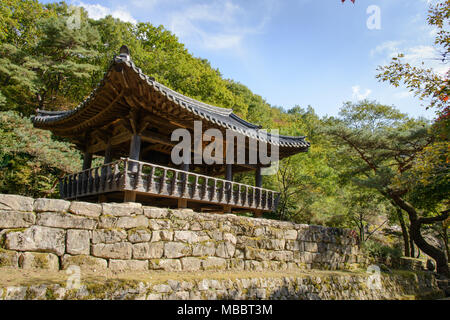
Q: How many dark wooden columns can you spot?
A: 6